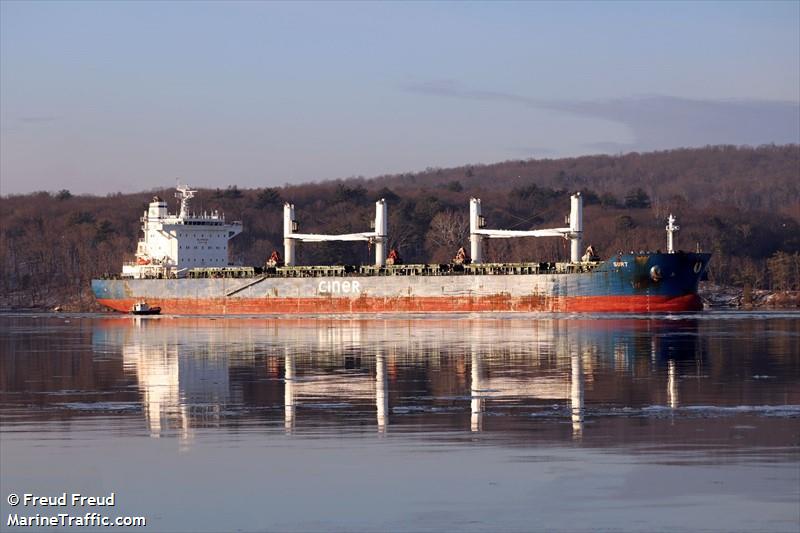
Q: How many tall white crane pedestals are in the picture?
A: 4